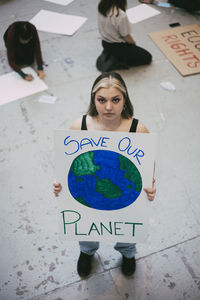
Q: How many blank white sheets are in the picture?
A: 4